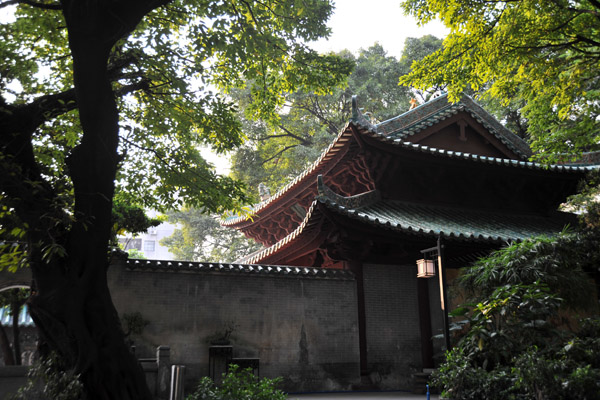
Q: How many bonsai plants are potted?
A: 2